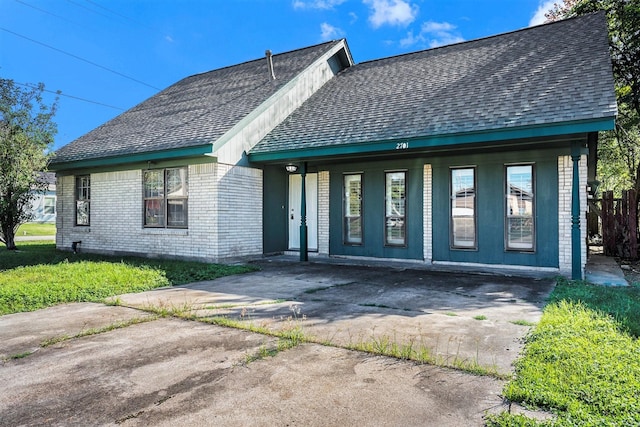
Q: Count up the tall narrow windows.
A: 4